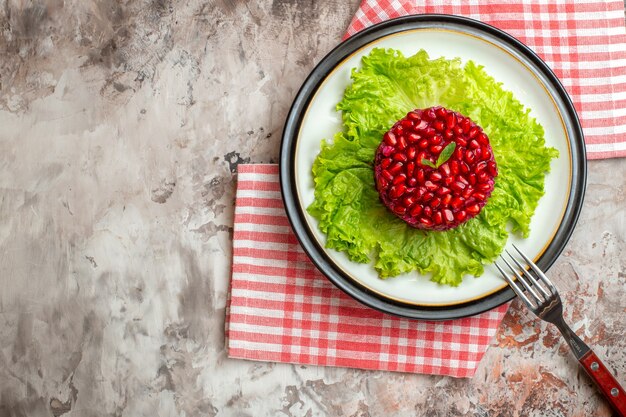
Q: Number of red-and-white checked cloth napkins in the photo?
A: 2